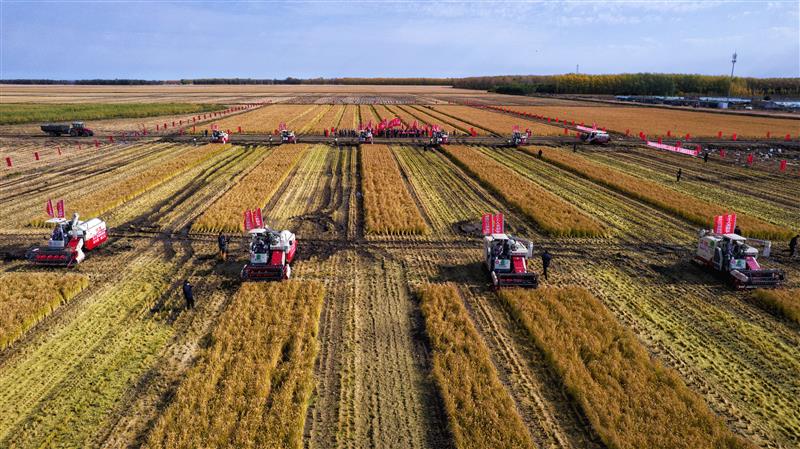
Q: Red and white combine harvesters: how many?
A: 10